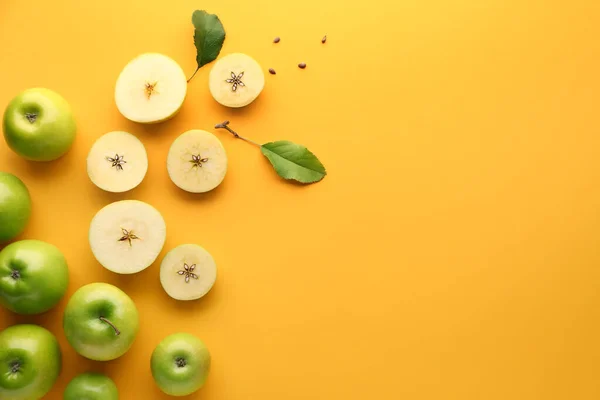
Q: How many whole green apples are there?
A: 7